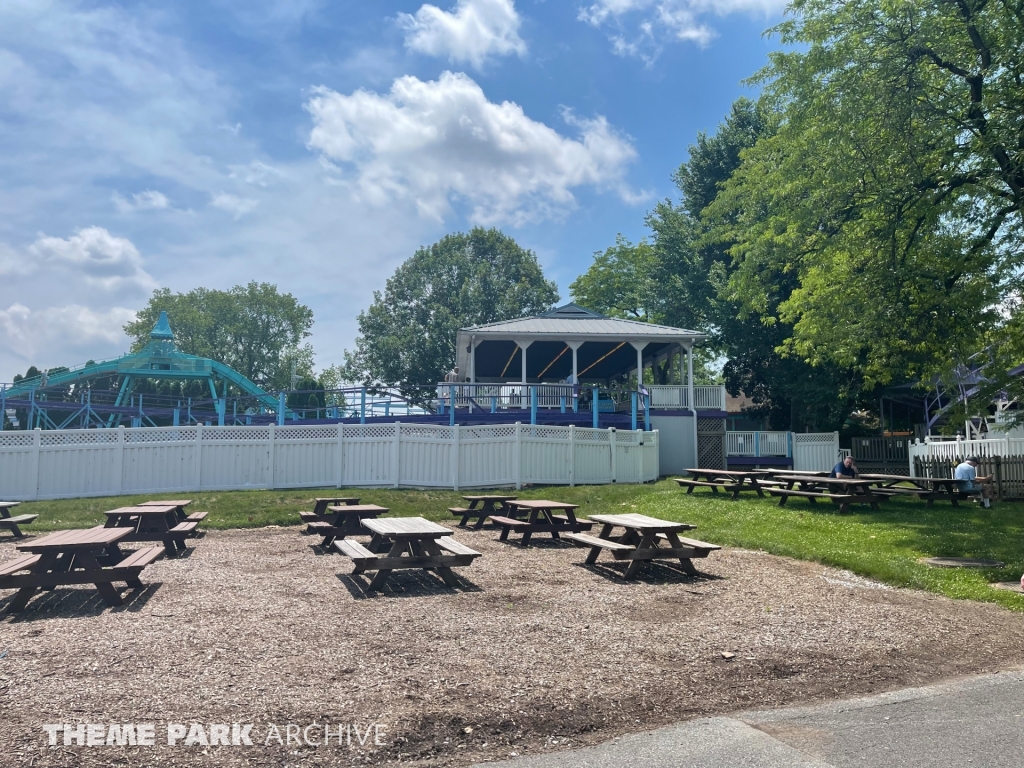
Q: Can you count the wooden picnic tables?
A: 14